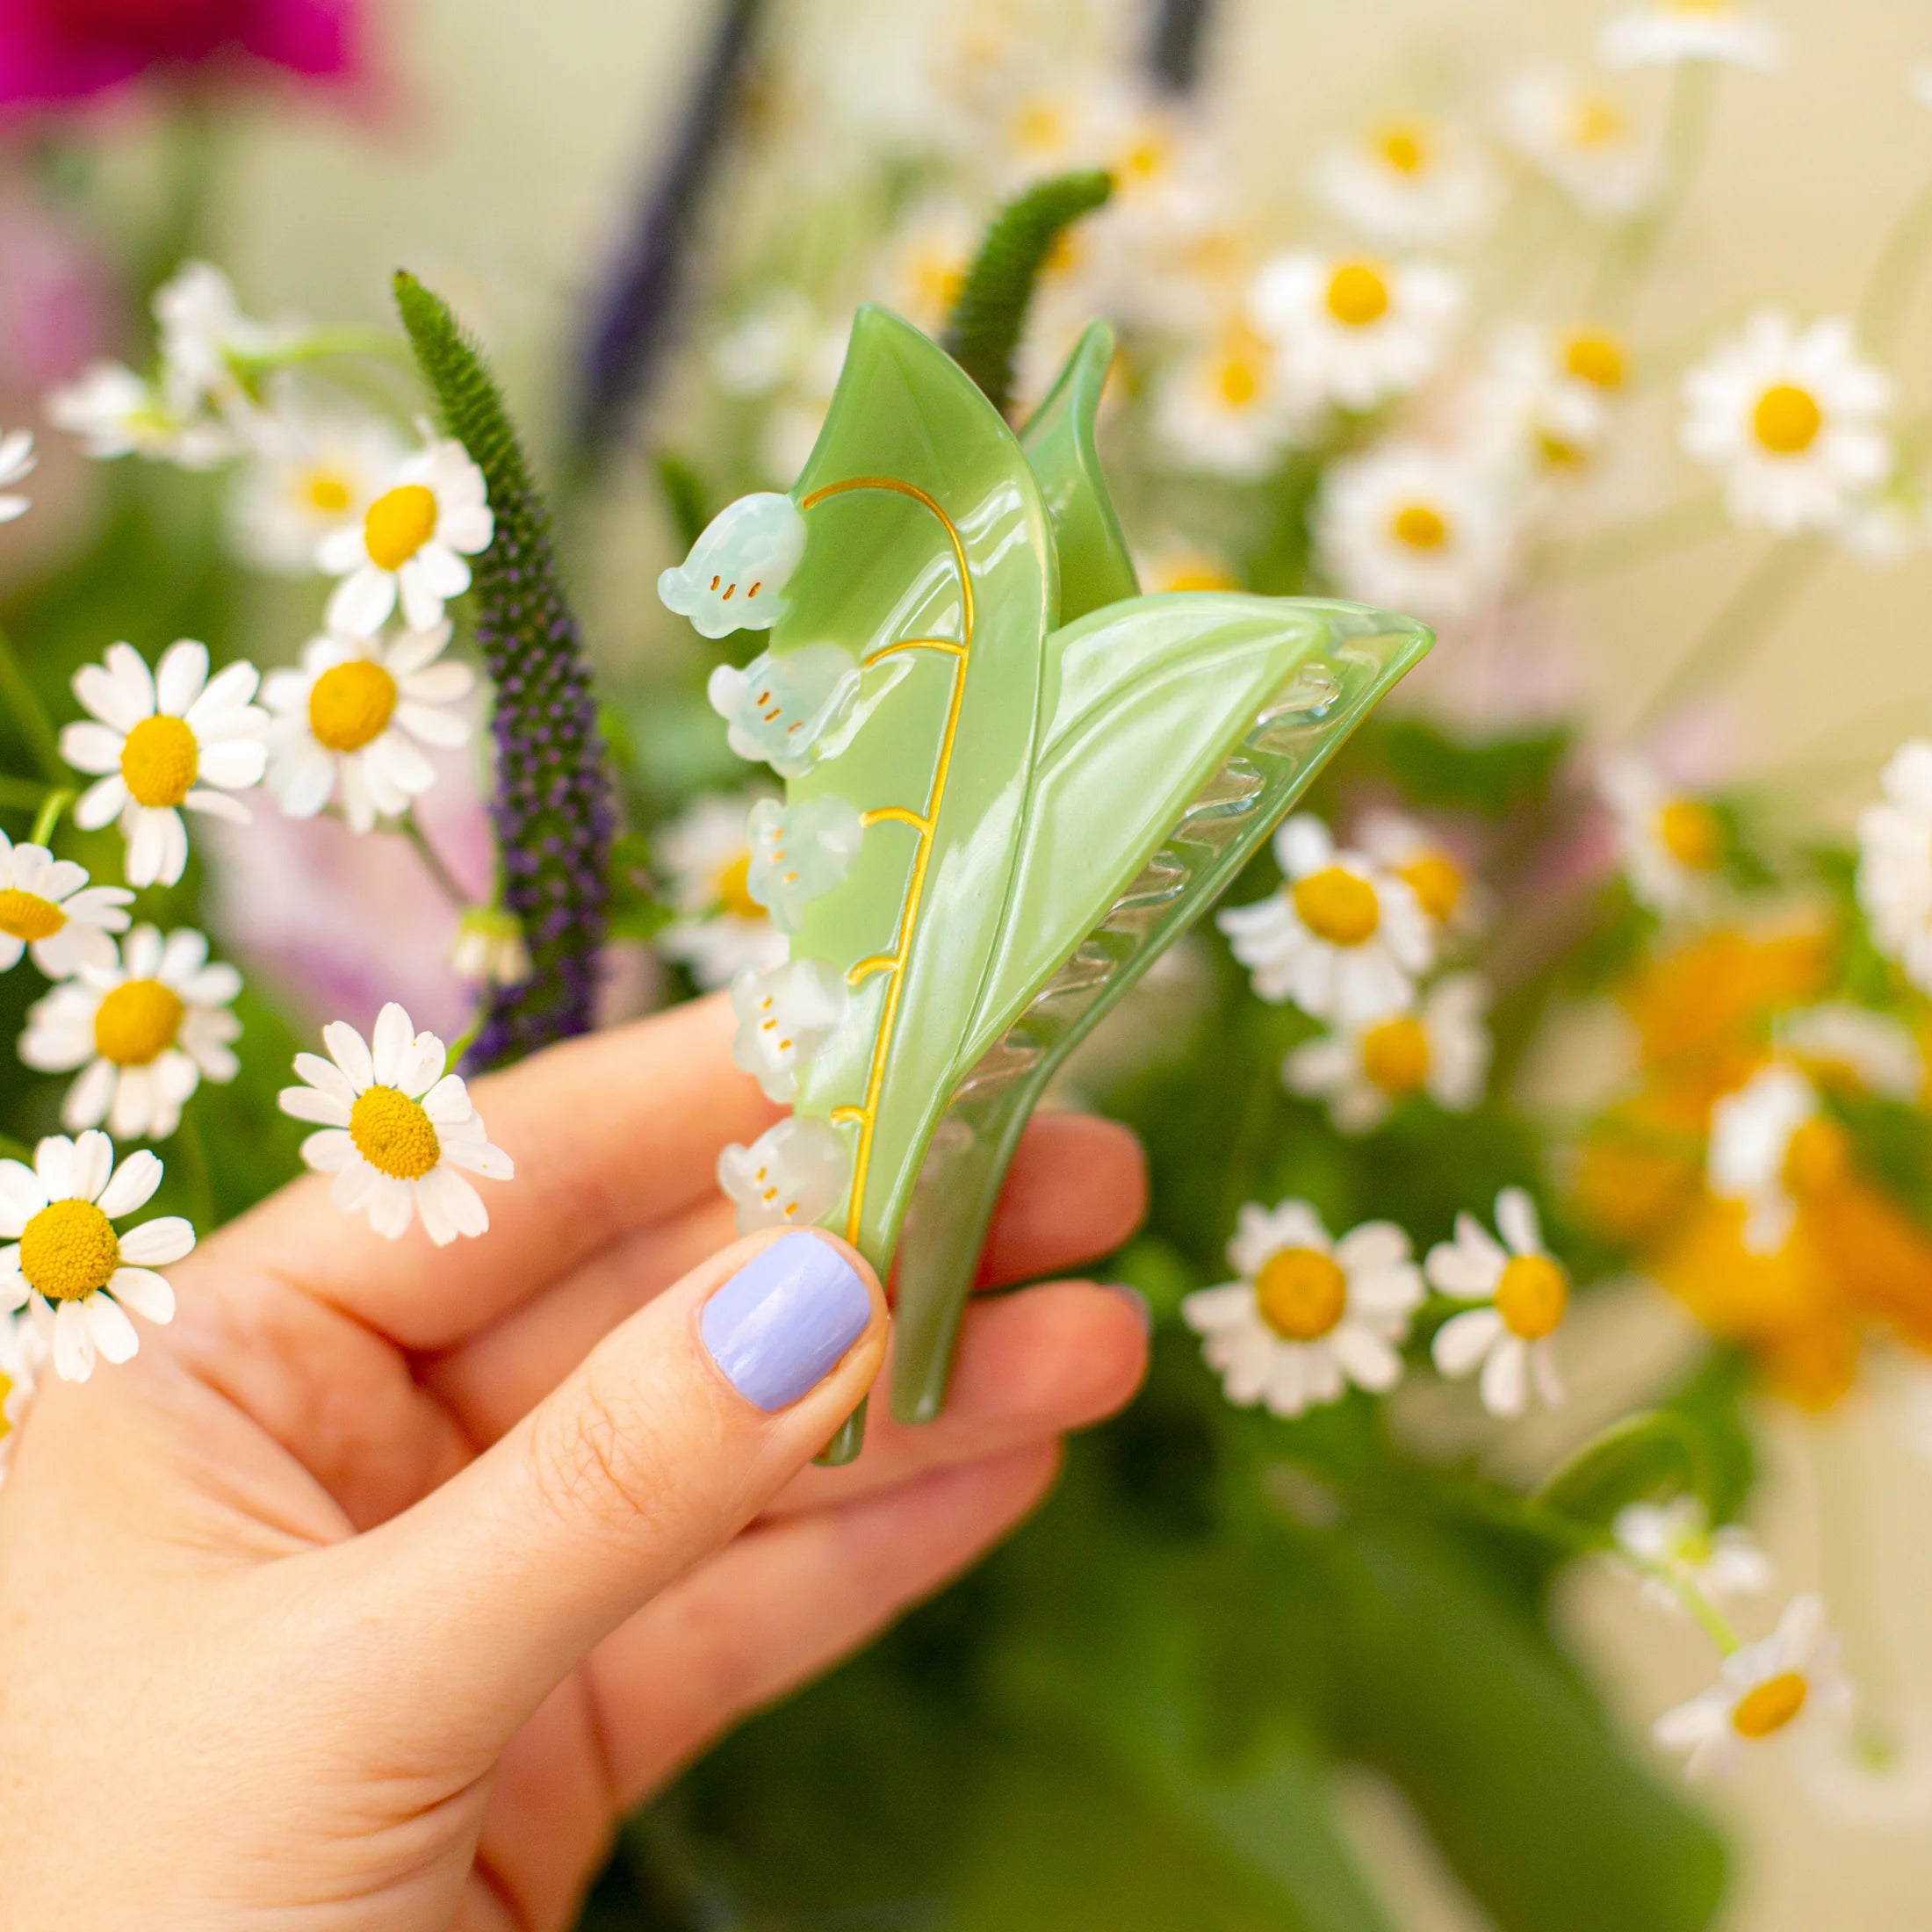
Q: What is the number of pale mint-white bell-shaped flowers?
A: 5